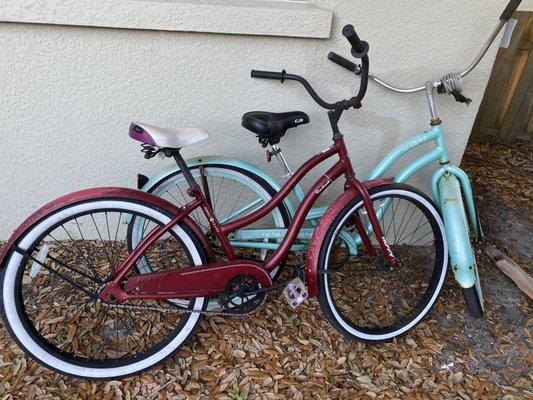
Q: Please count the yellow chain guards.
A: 0